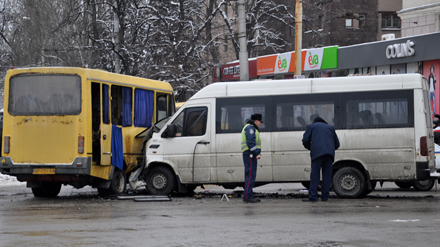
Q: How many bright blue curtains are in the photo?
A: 4